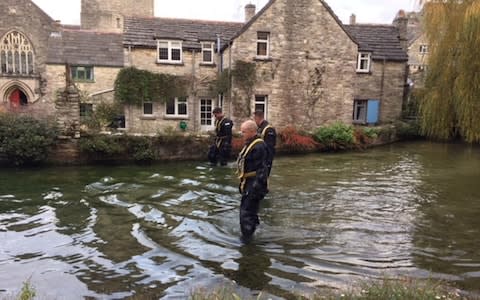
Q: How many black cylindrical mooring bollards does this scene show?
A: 0